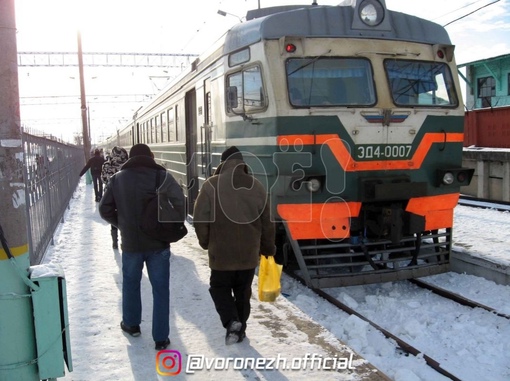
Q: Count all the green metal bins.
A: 1